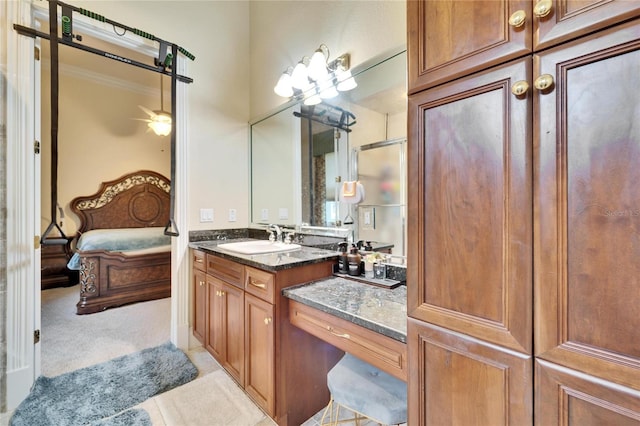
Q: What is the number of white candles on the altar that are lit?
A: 0